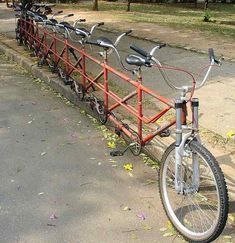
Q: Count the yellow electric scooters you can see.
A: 0